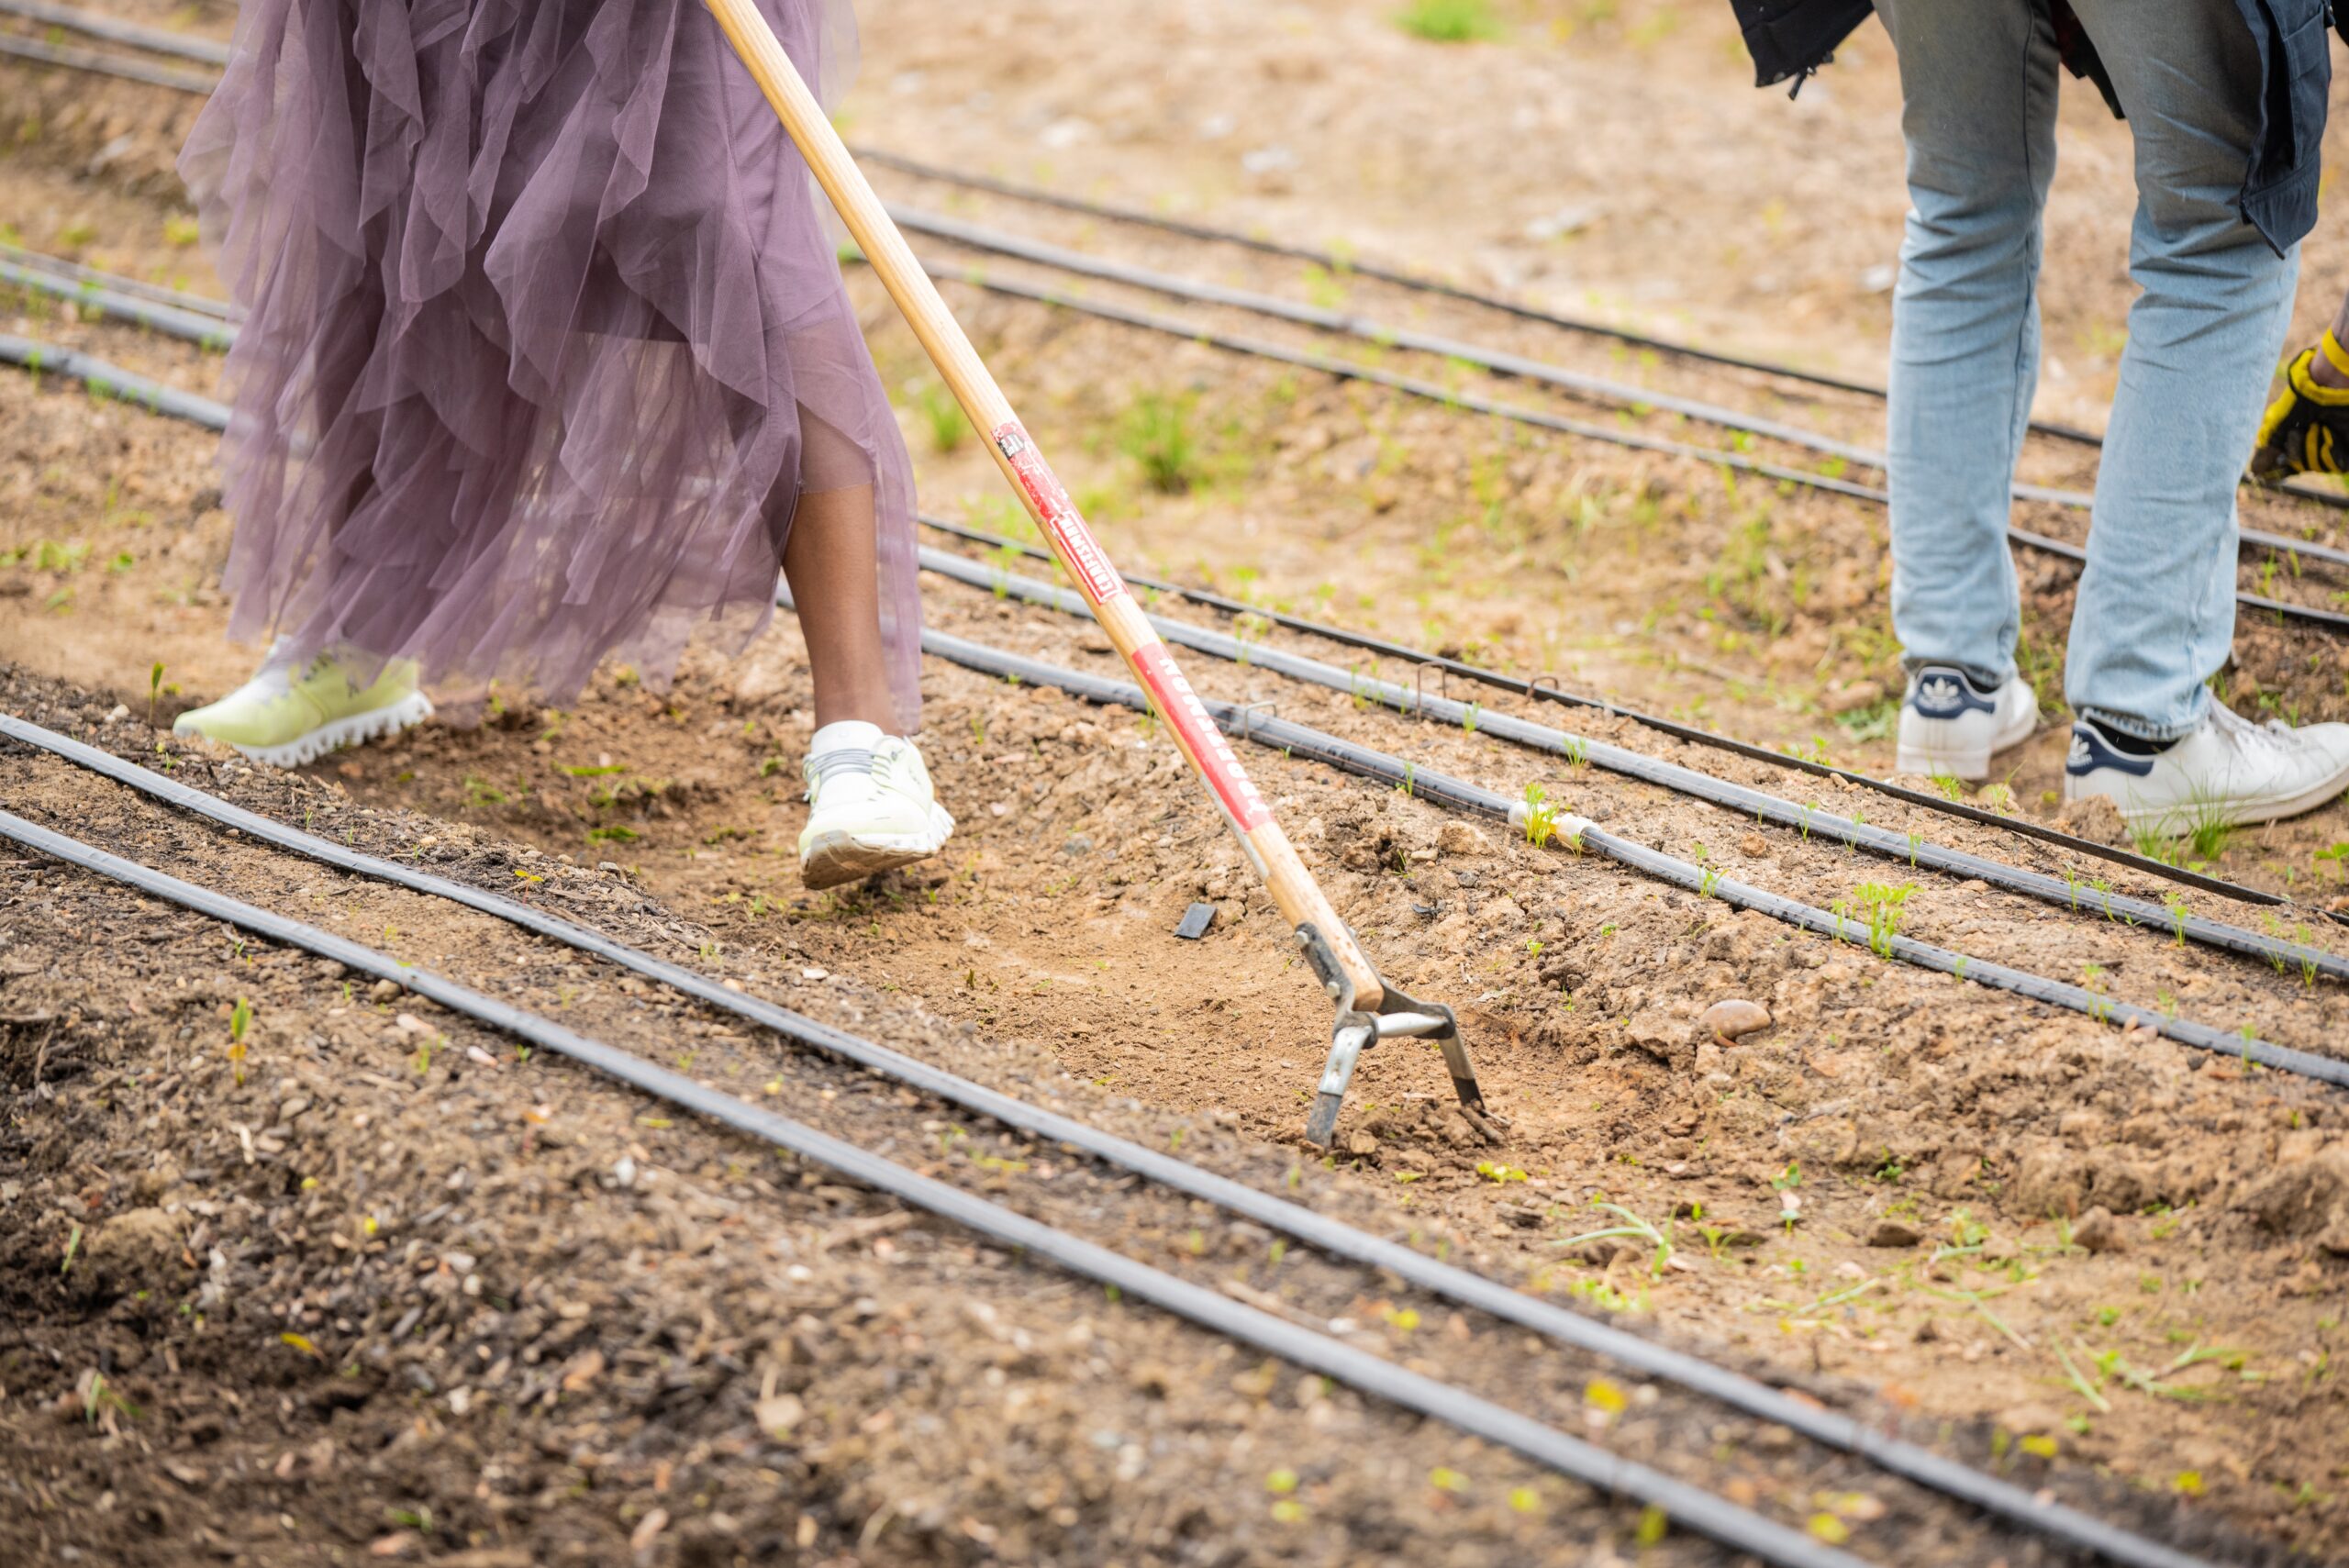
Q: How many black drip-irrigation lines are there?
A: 8